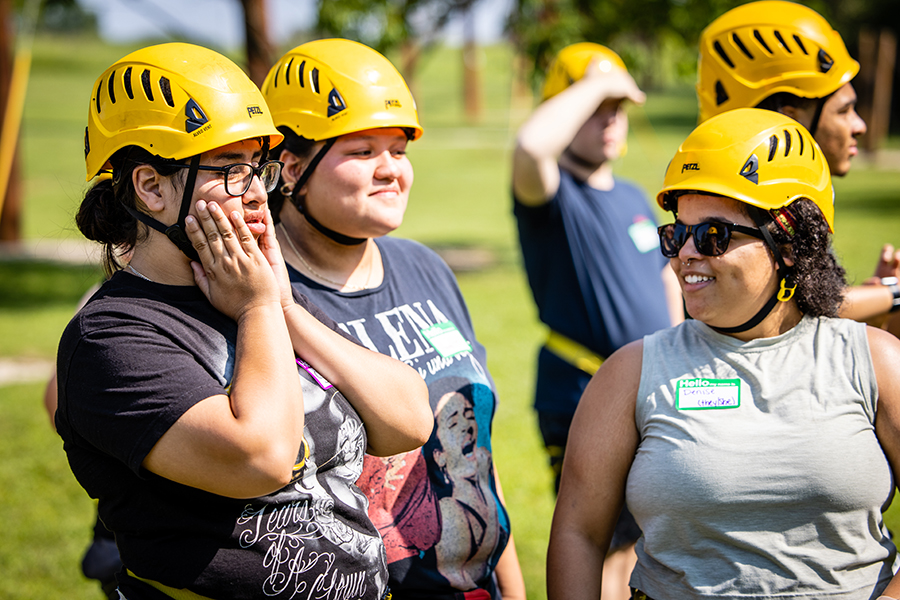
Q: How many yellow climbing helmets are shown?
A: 5